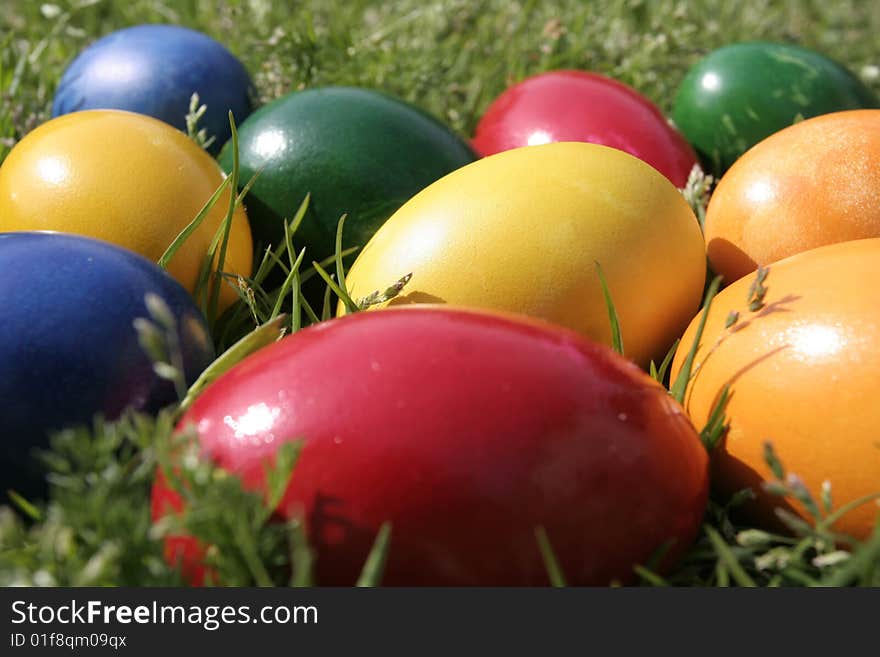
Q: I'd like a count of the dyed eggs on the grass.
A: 10